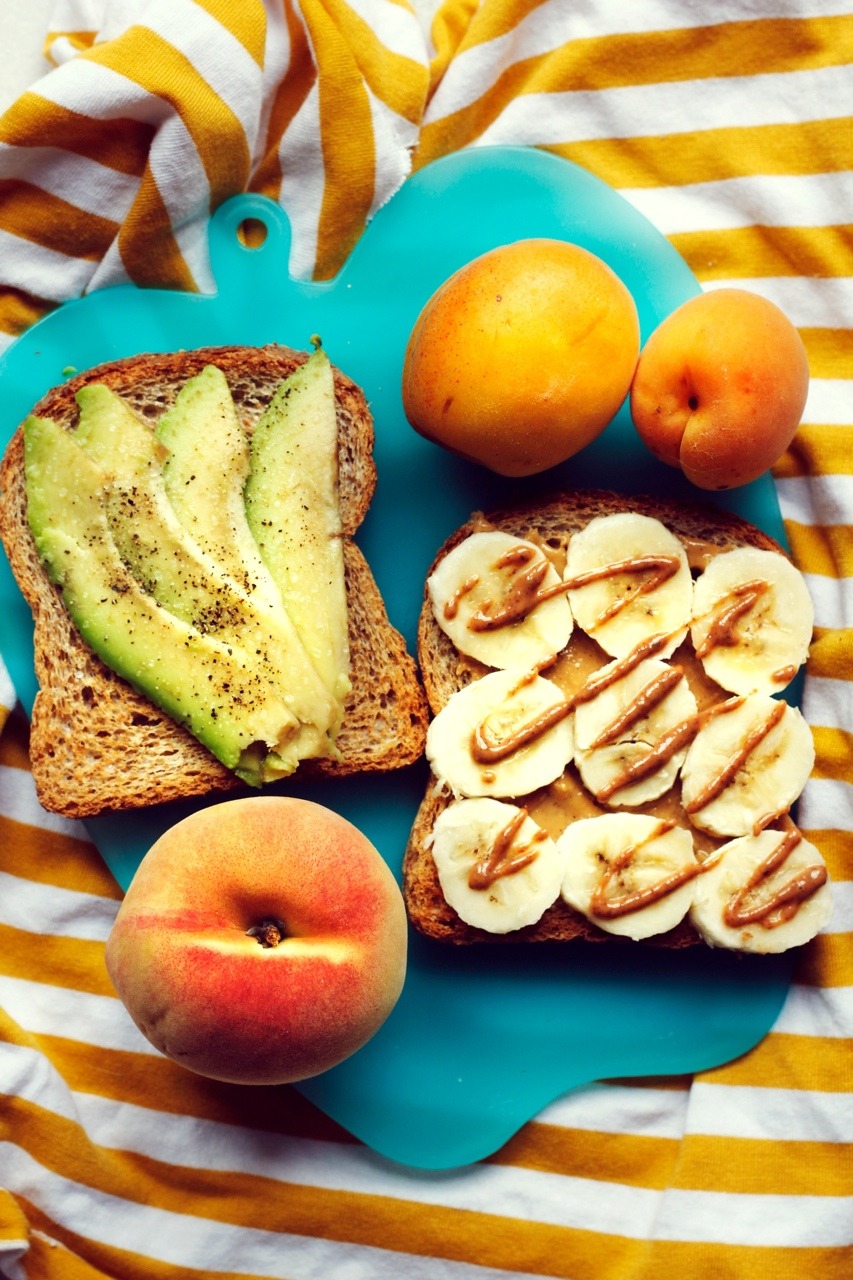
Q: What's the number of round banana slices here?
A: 9